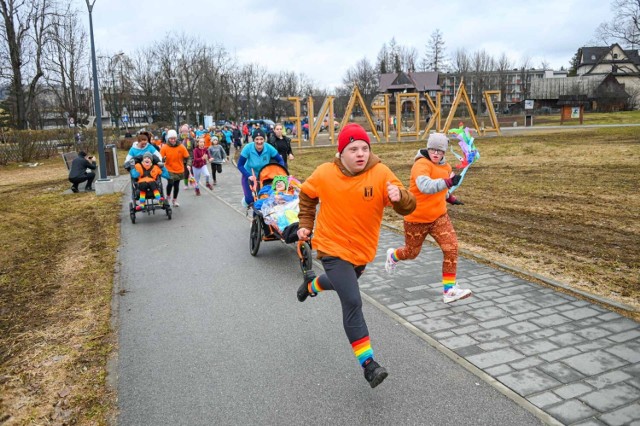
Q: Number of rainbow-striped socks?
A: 6